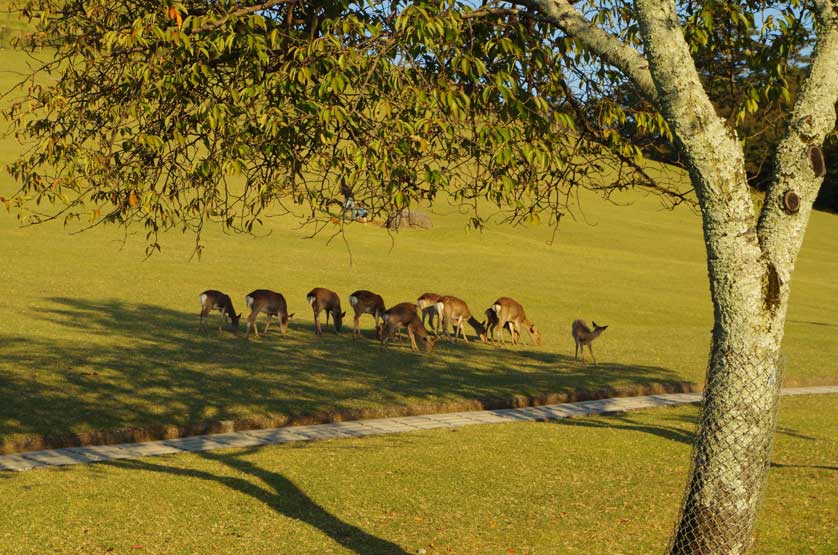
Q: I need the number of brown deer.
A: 10